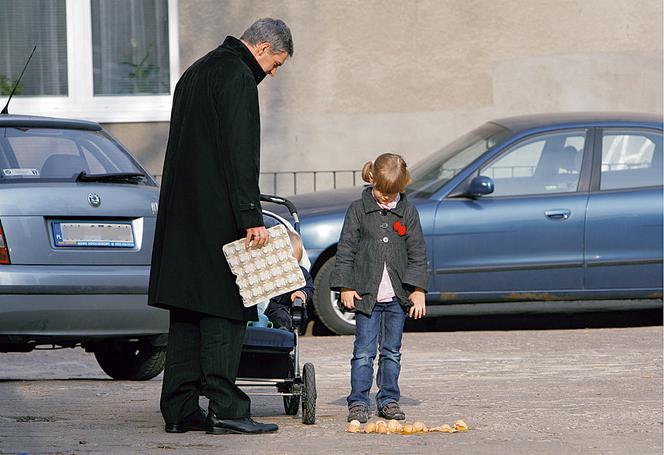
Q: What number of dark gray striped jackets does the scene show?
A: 1